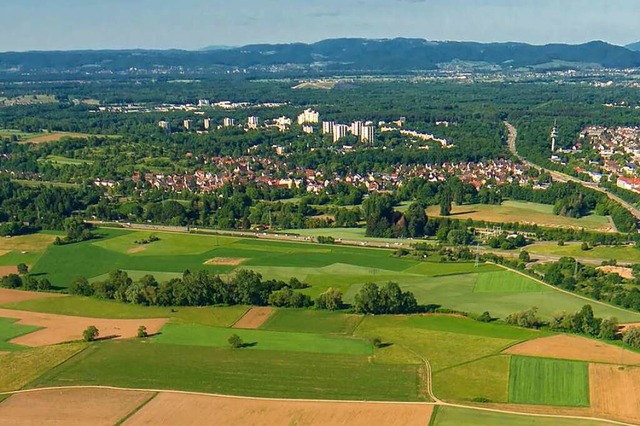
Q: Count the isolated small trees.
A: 4